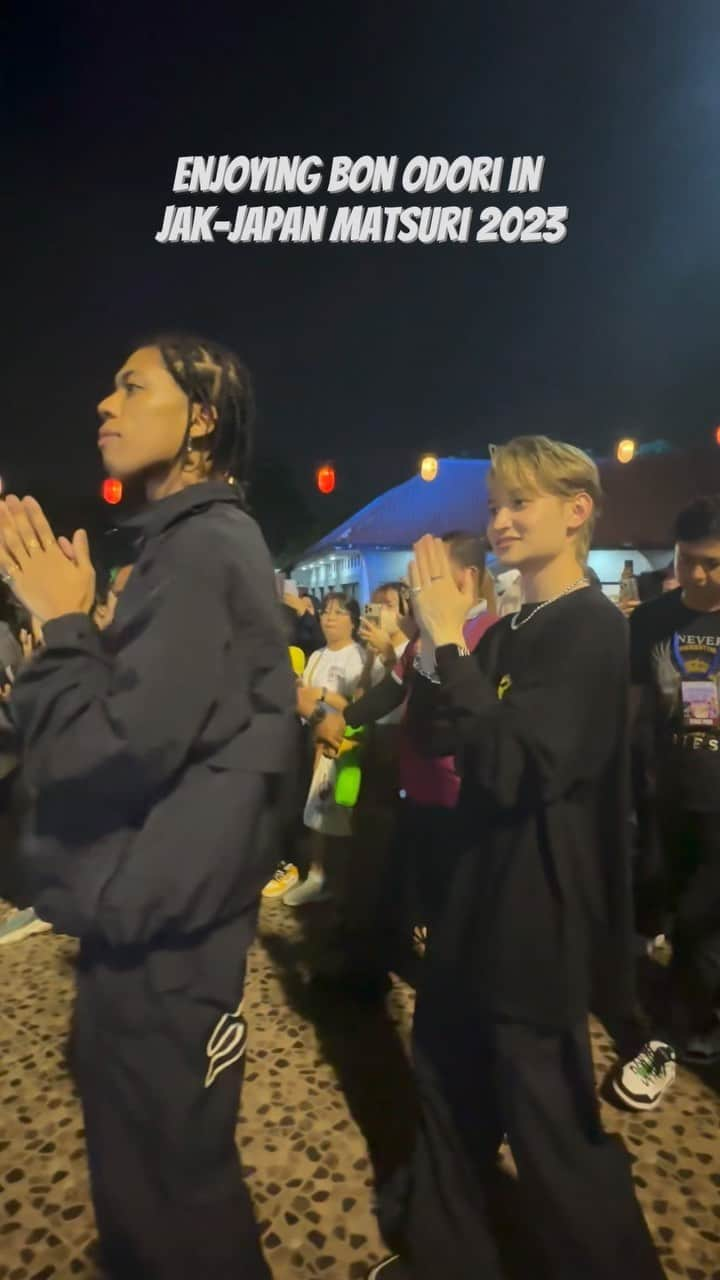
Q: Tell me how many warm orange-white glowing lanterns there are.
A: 2